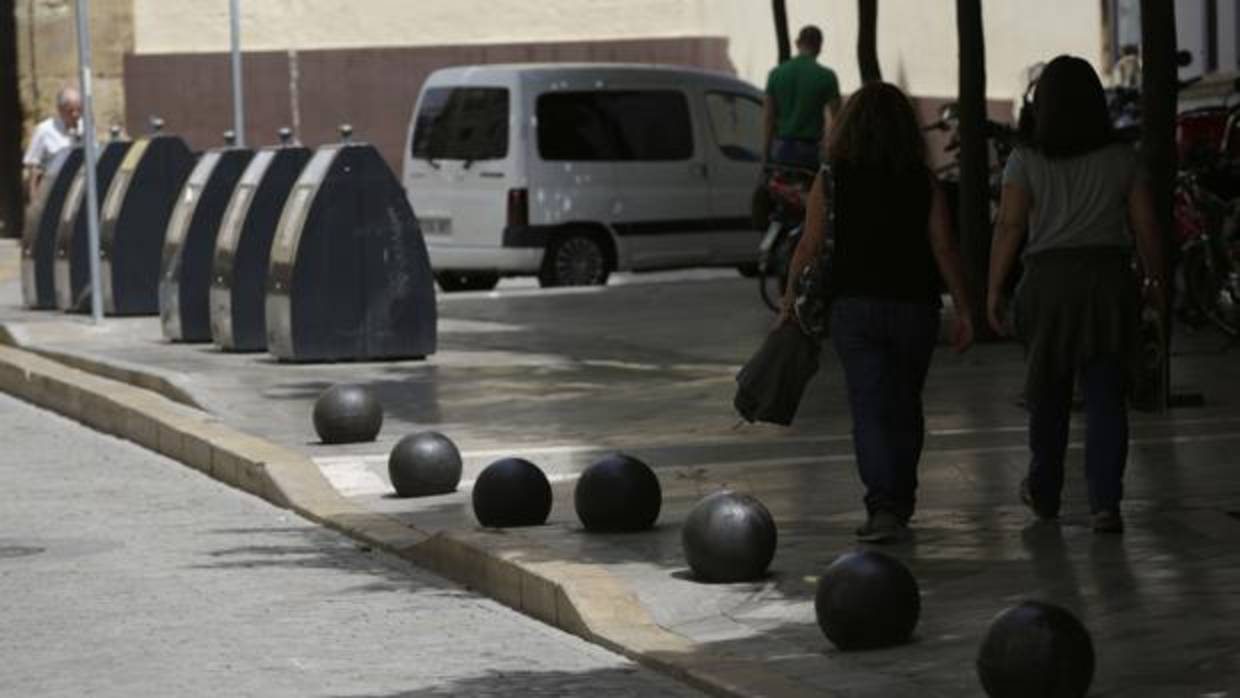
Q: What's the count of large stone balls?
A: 7